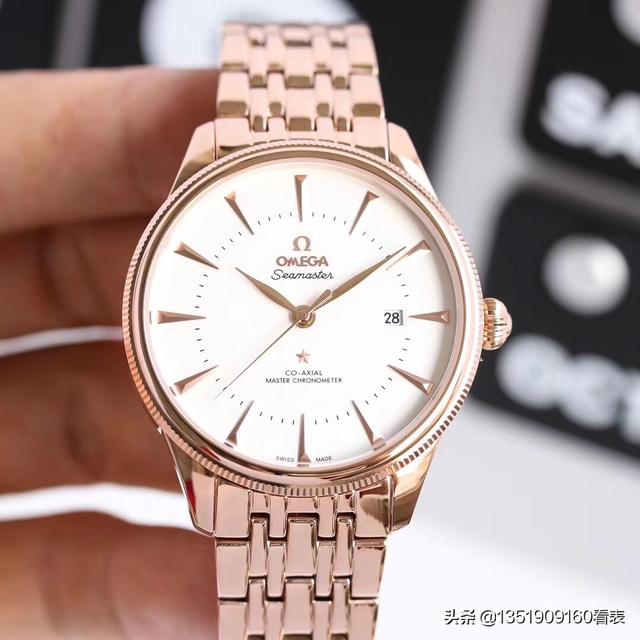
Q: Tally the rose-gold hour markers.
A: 12